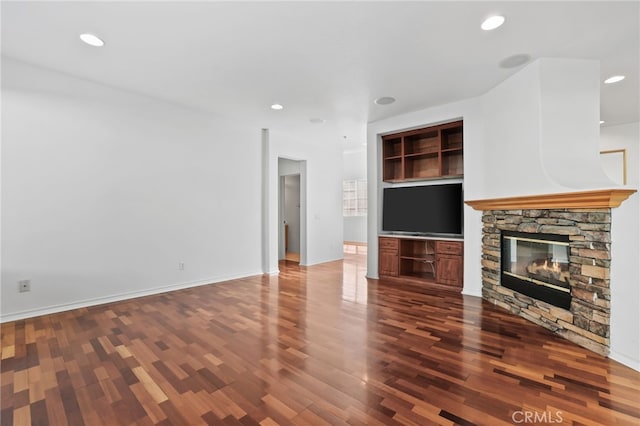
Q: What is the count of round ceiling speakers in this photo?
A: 3